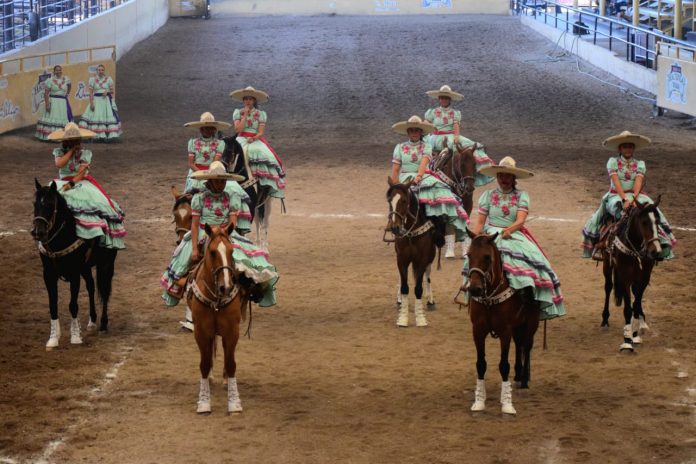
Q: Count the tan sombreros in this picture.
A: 8